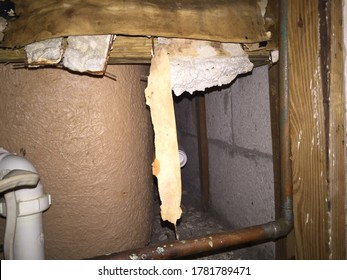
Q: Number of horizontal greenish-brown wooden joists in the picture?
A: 1